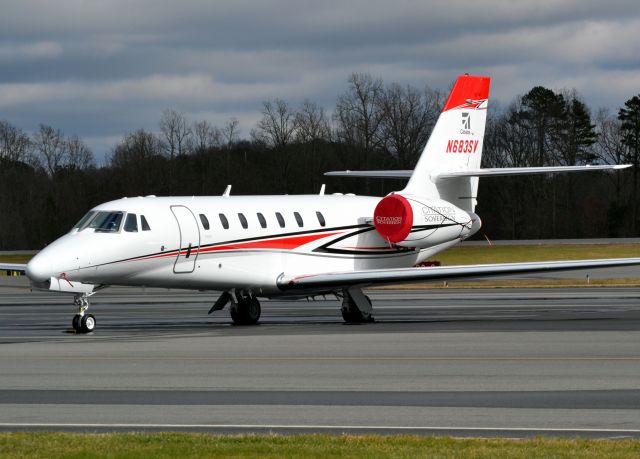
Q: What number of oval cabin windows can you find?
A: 7